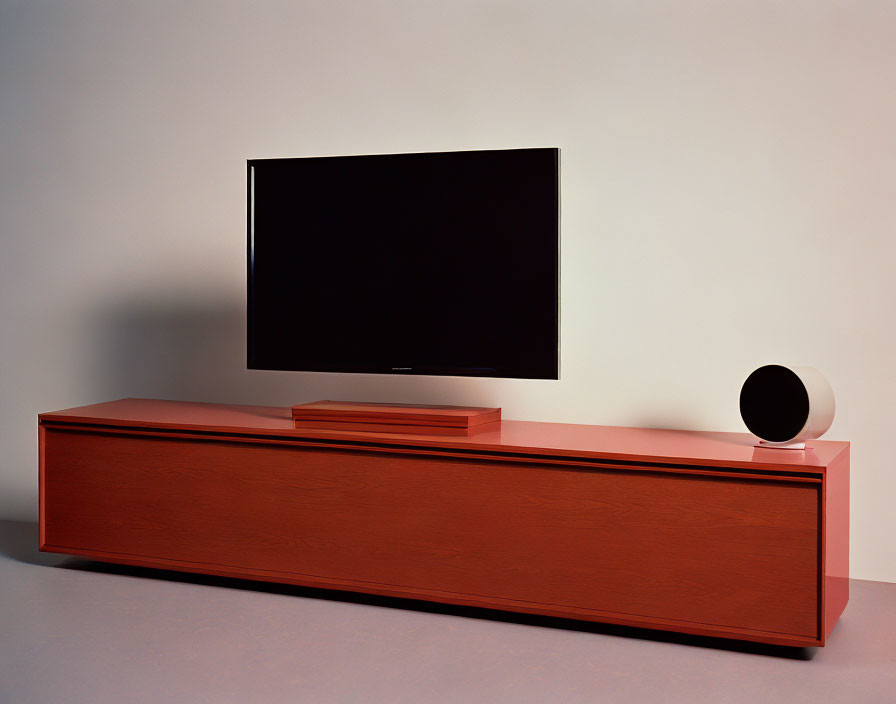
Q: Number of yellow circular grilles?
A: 0